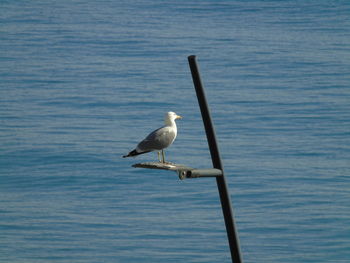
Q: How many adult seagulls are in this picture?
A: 1